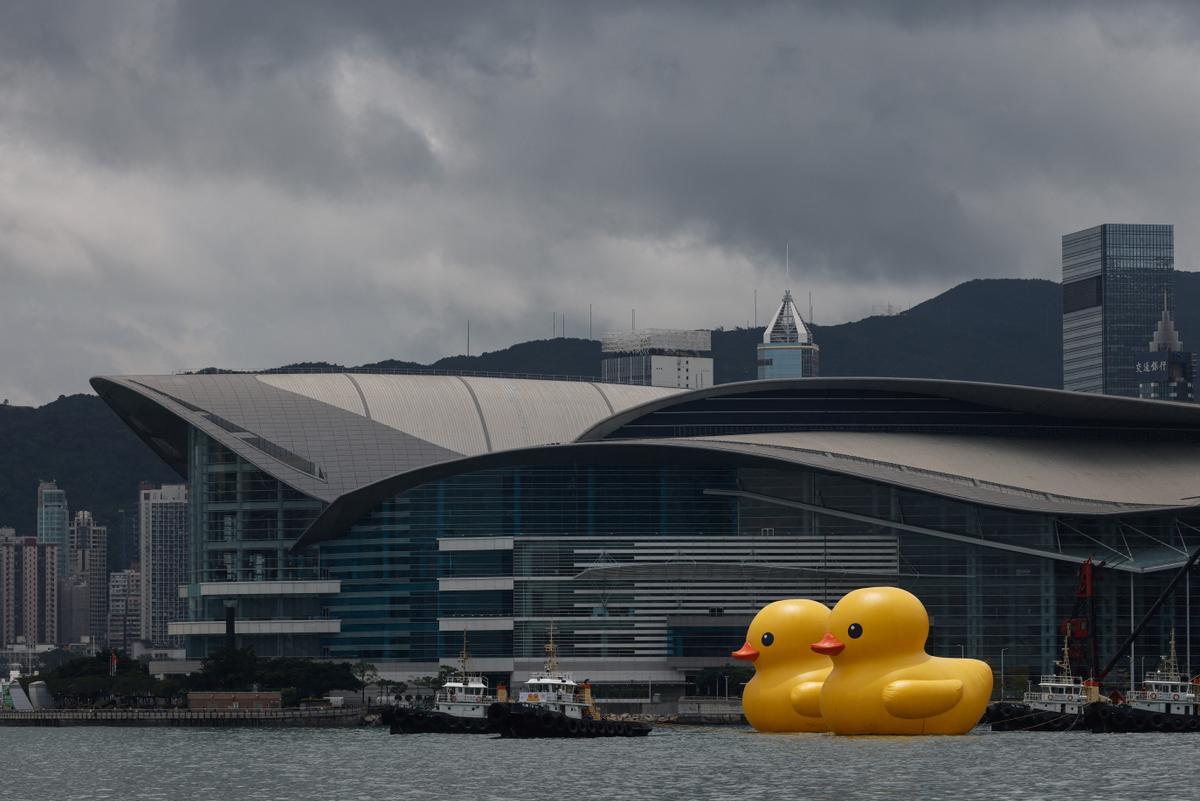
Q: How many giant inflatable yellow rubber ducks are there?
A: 2